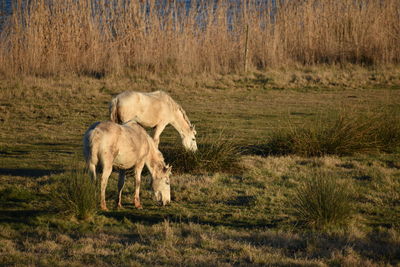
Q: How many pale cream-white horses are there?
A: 2